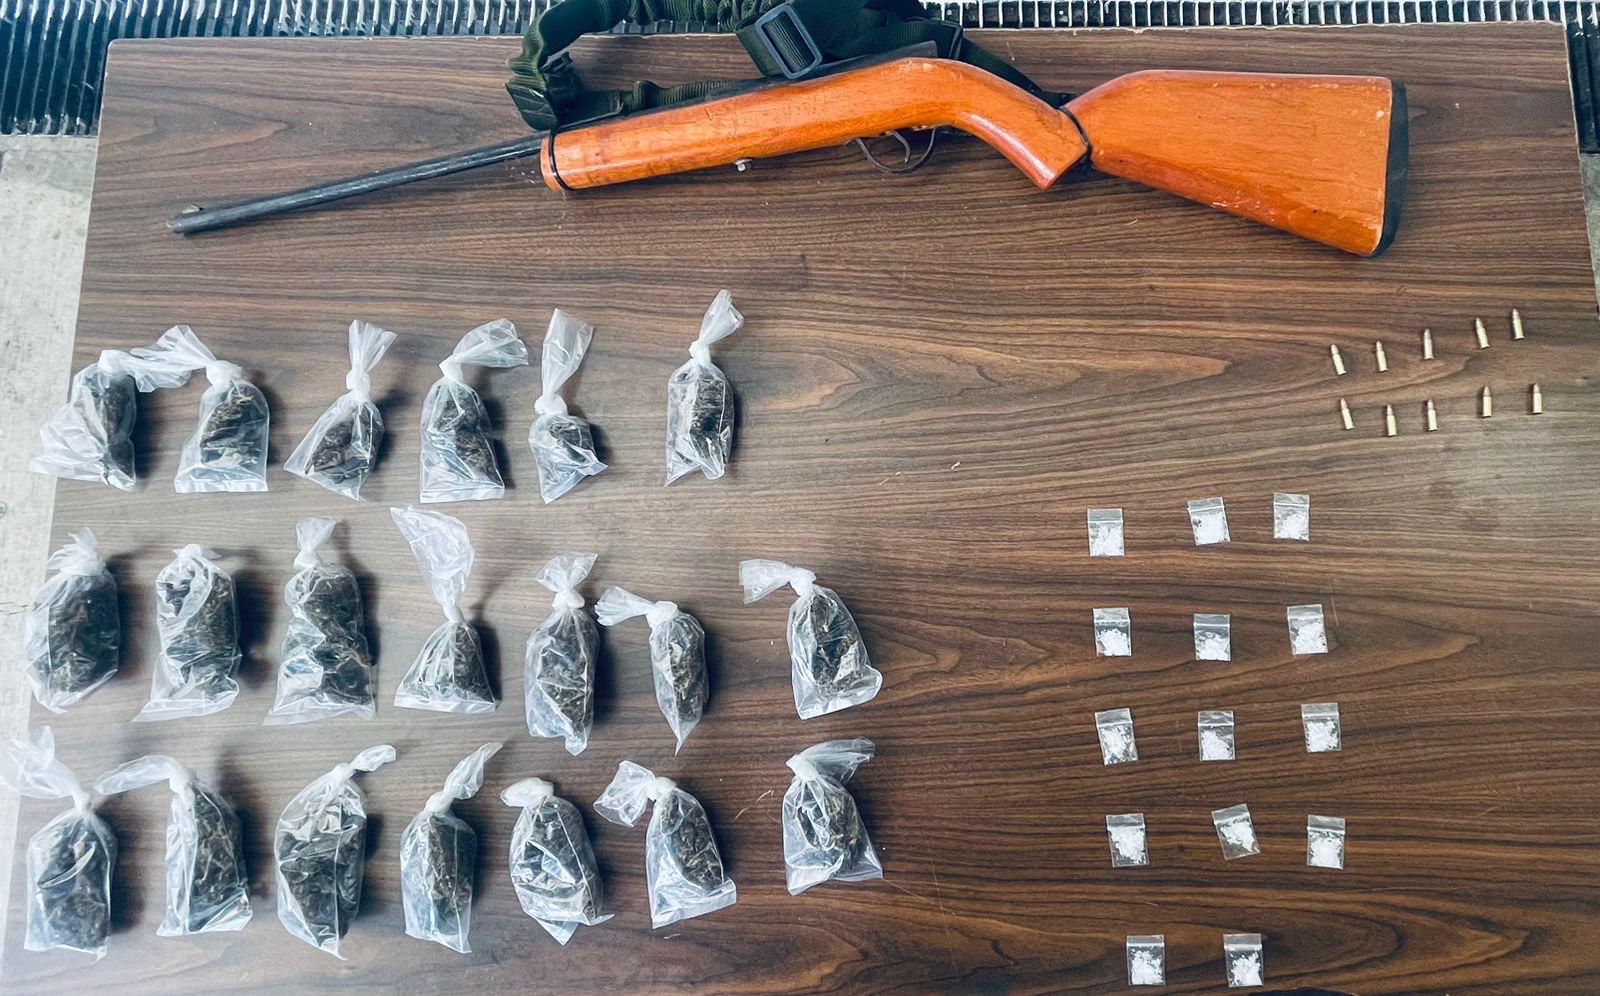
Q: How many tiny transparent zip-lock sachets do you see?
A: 14